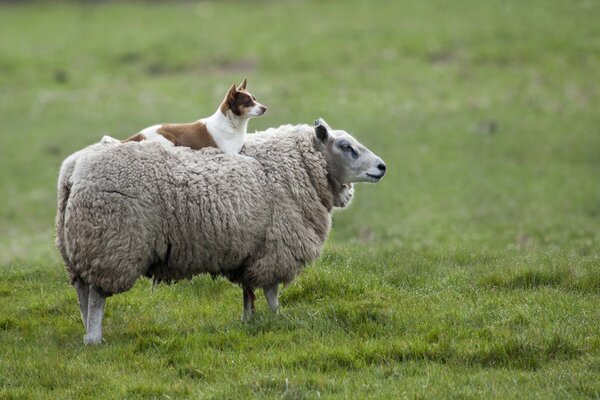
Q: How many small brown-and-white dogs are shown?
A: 1